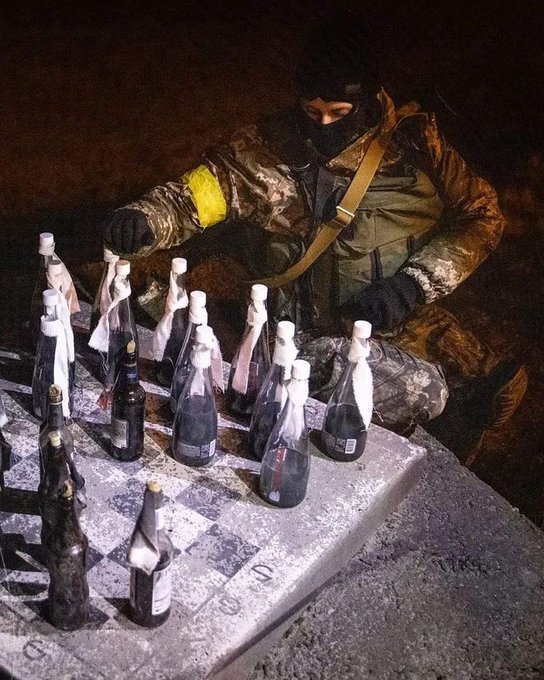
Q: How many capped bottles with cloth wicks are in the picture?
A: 12